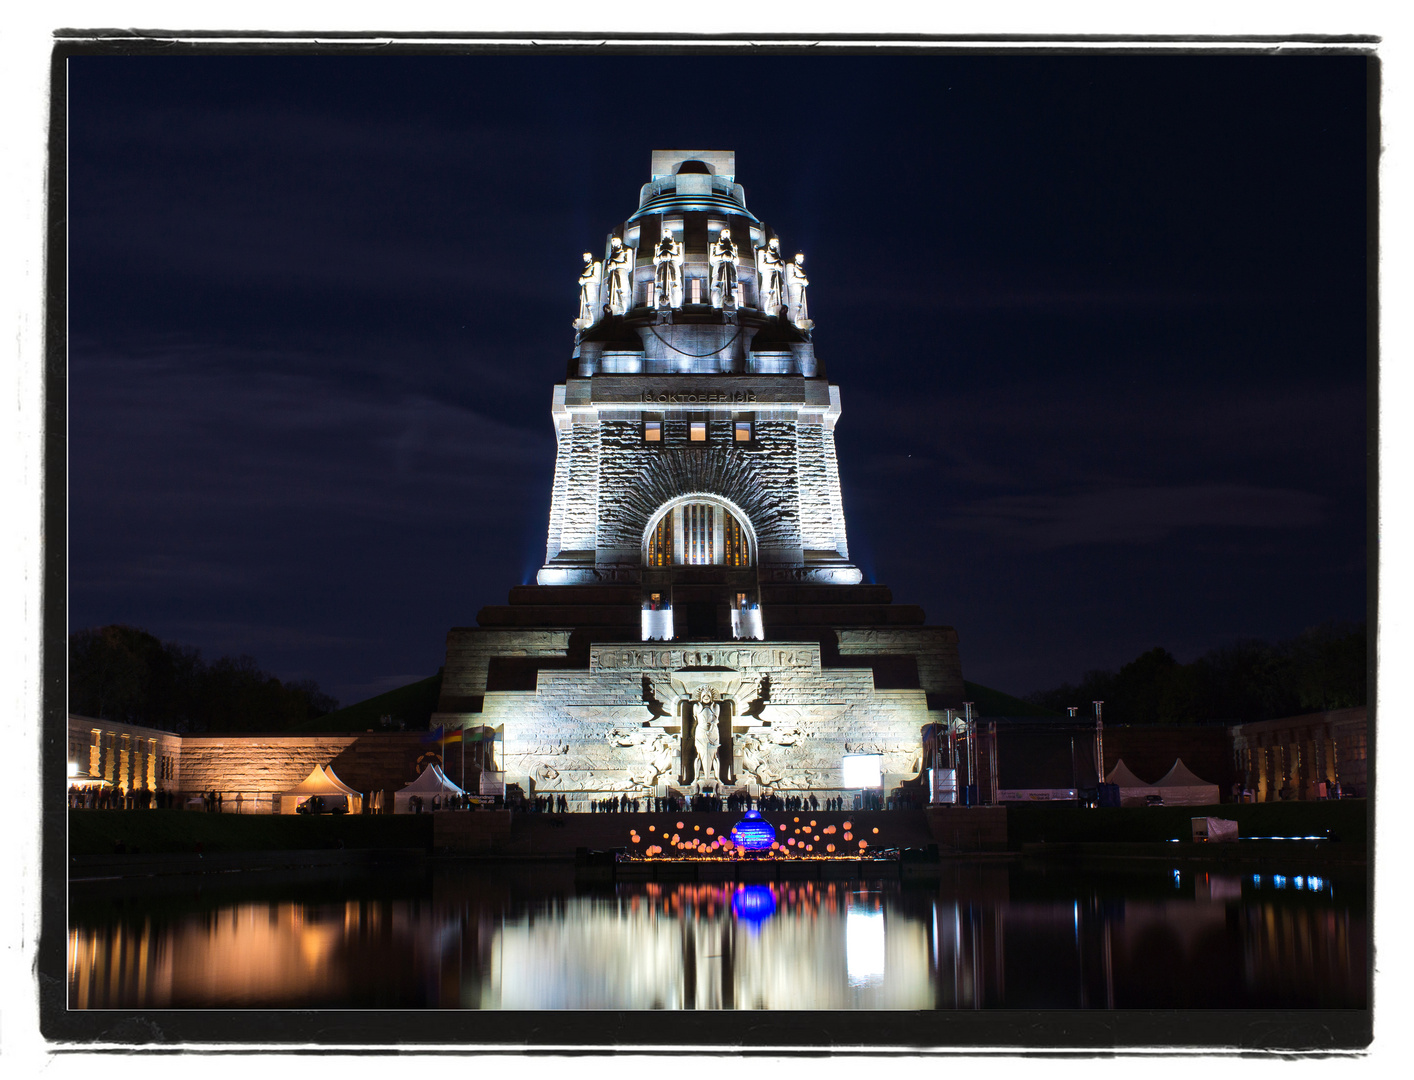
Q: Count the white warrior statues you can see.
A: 6